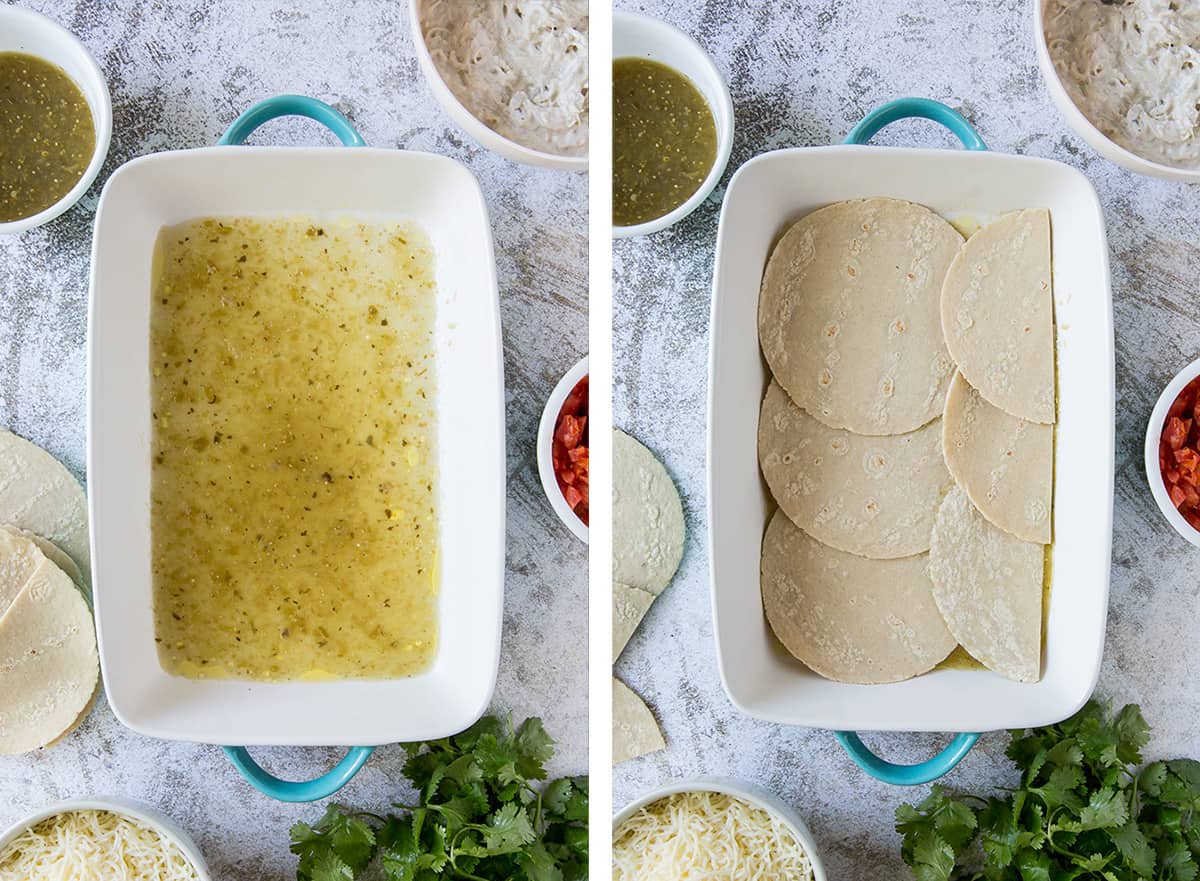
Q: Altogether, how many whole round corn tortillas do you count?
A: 3